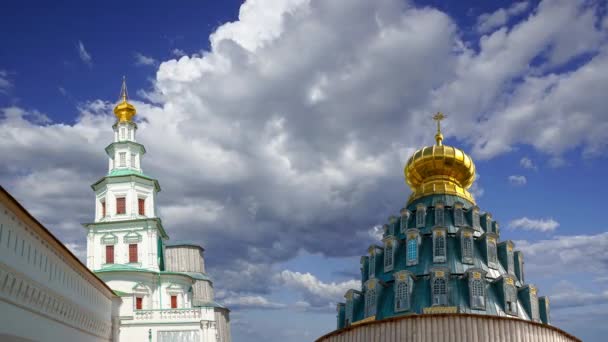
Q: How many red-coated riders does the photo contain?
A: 0